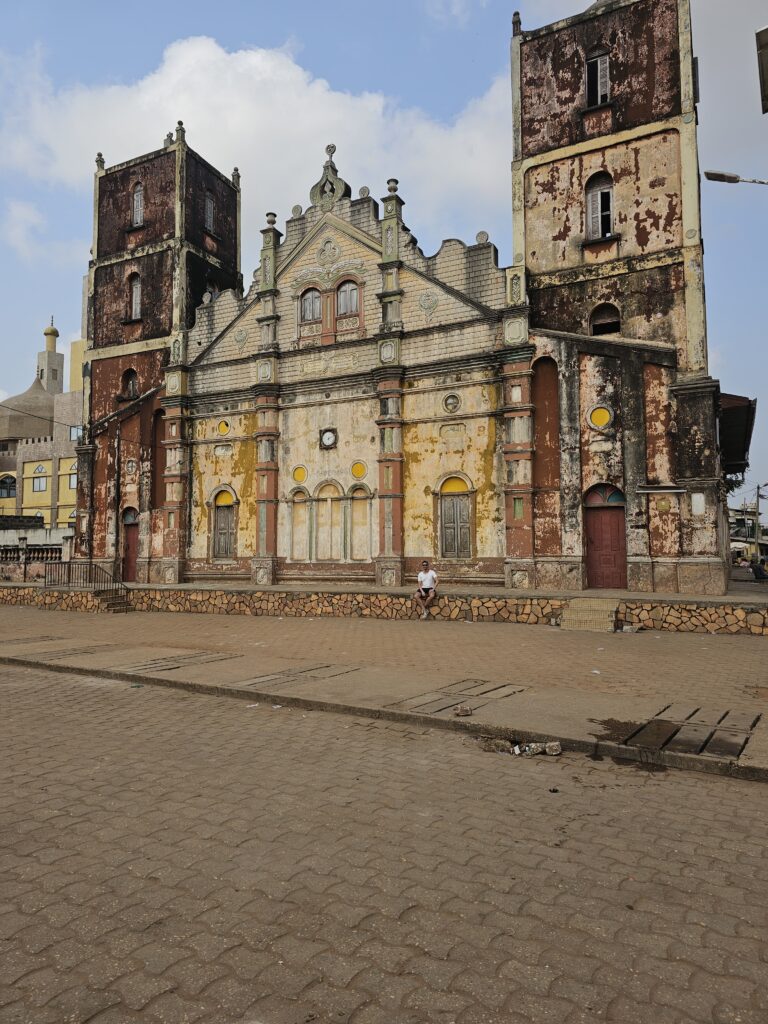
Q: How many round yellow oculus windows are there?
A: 4